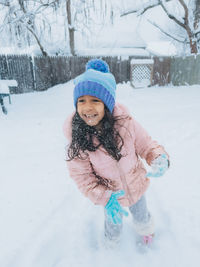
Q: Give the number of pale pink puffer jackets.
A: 1